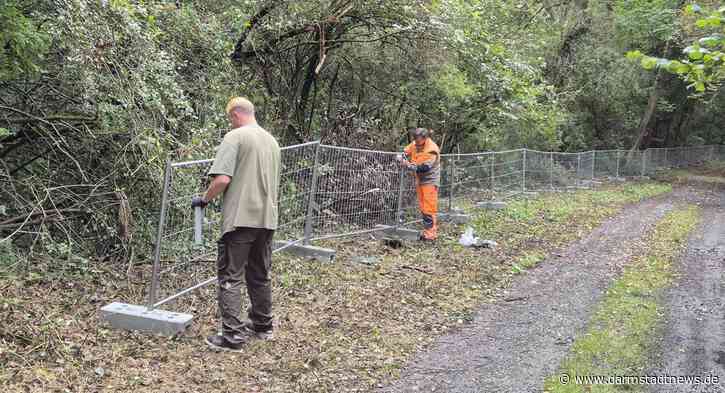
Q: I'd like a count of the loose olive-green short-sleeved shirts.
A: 1